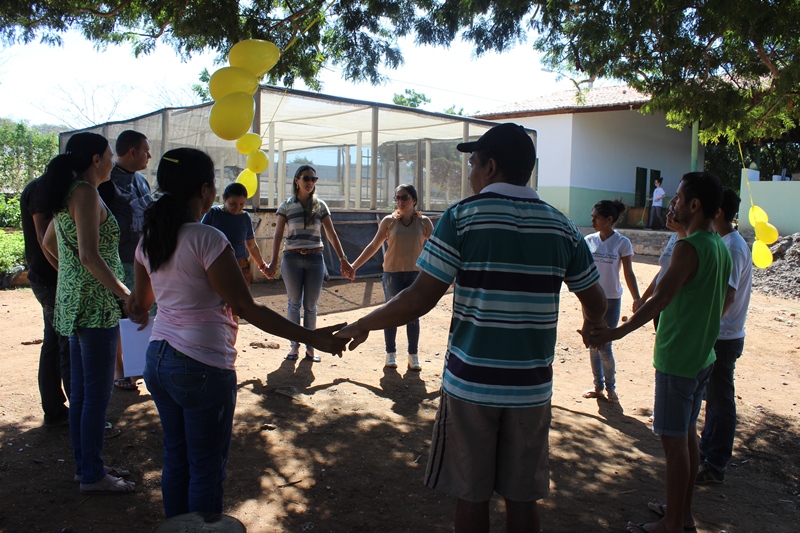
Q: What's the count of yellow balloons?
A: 9